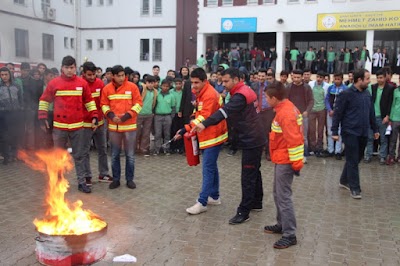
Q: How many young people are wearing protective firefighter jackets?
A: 5